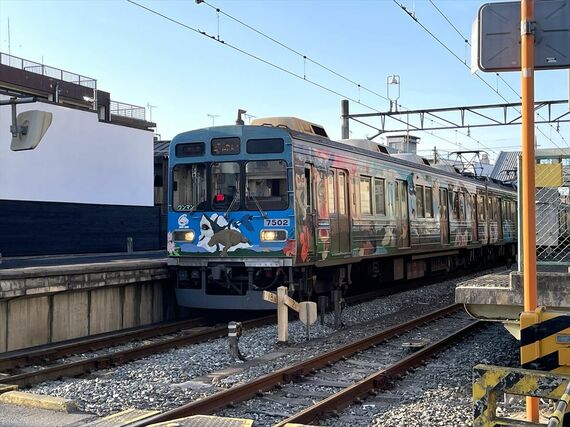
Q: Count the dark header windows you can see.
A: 3